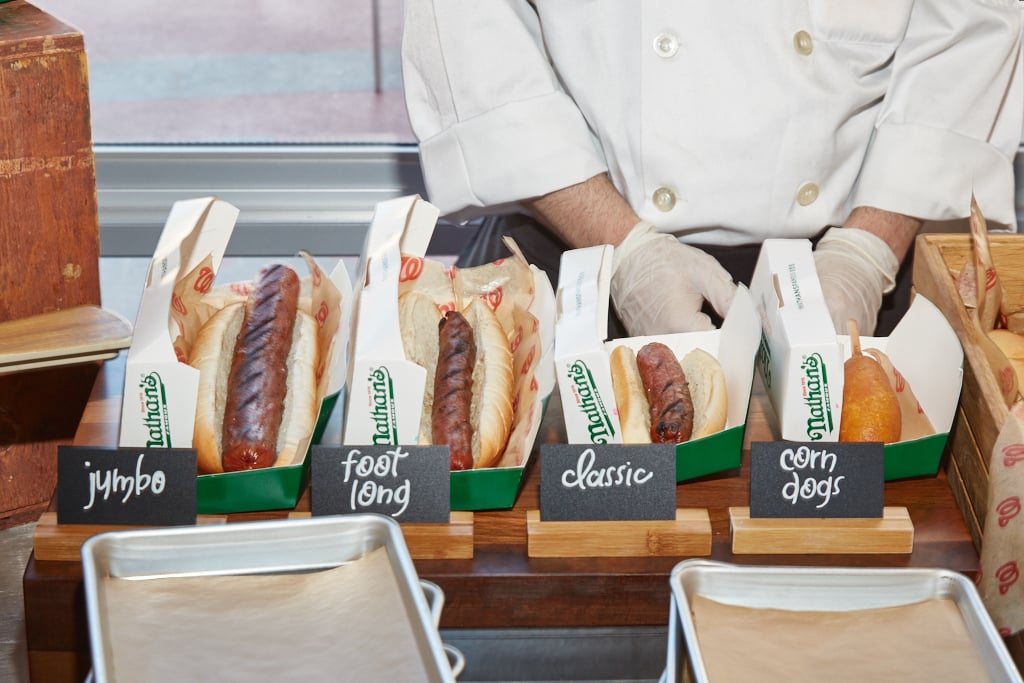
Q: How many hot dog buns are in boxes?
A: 3